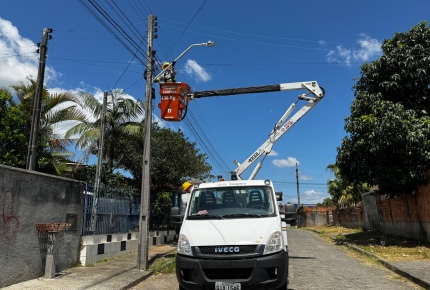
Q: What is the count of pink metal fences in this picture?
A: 0